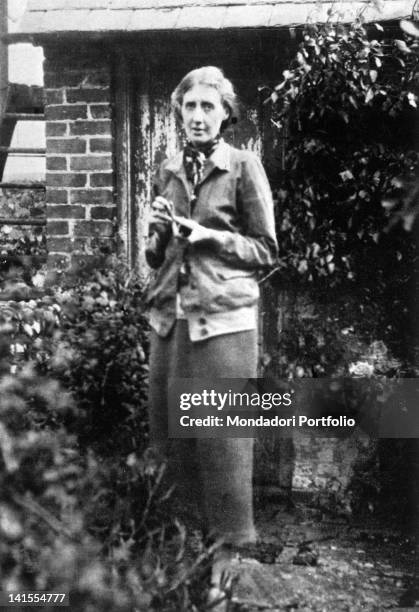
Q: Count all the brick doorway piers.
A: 1